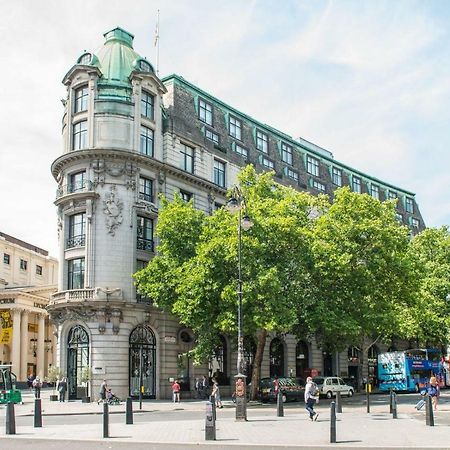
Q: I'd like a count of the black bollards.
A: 12